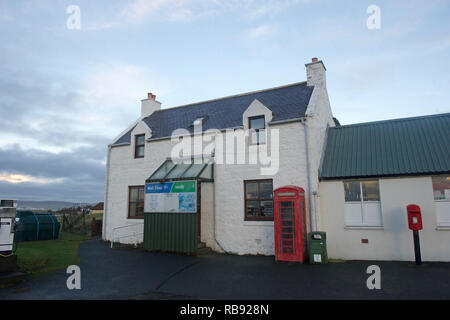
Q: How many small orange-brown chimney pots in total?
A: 3